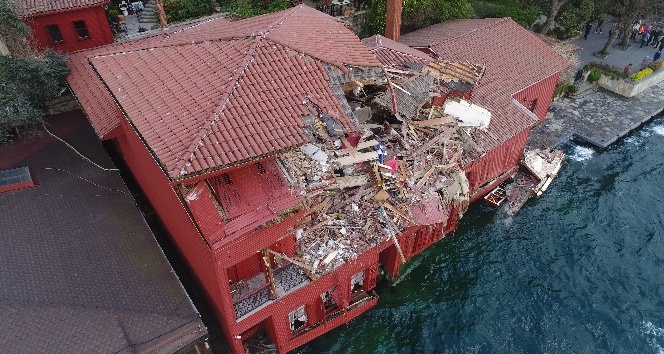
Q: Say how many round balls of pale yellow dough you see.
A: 0